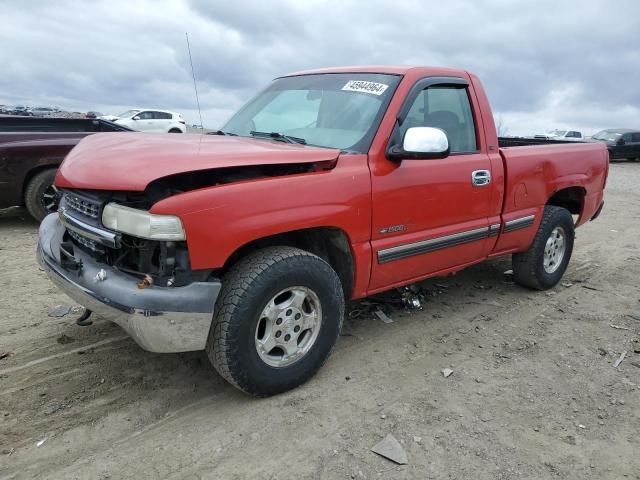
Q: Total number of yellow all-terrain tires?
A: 0